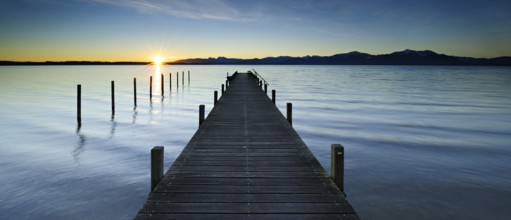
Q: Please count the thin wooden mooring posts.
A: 9